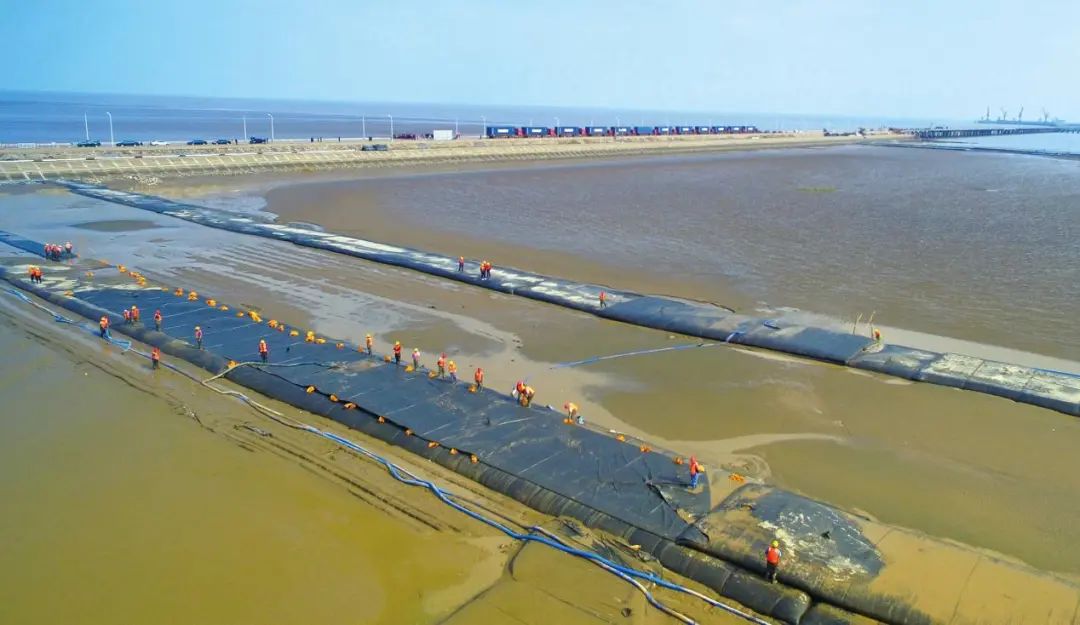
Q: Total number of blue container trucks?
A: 12